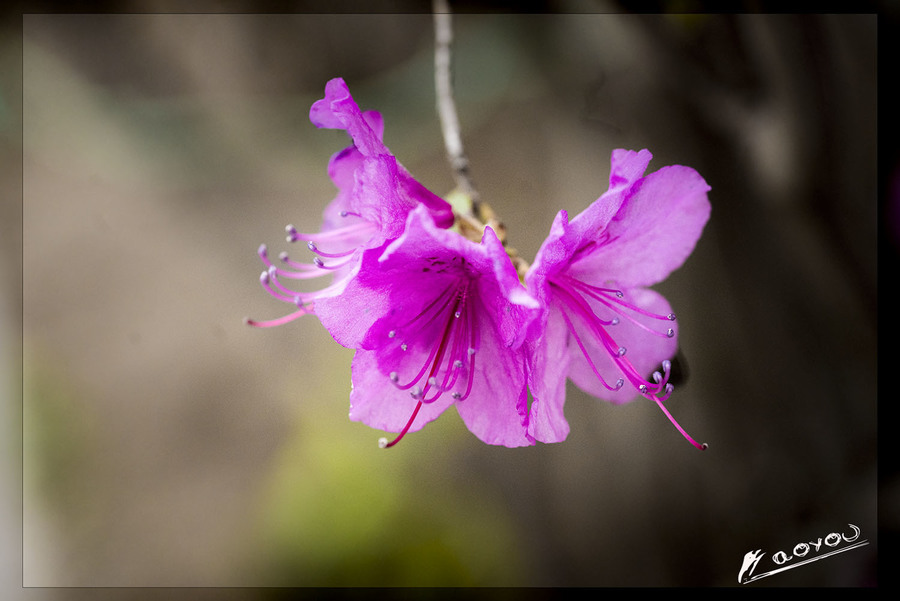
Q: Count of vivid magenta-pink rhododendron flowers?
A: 3